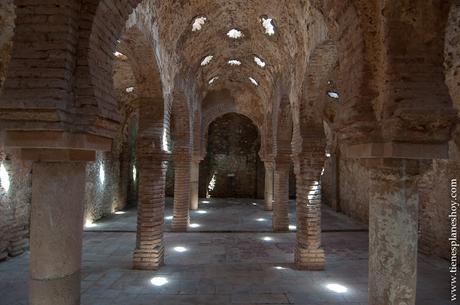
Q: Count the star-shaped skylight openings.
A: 11